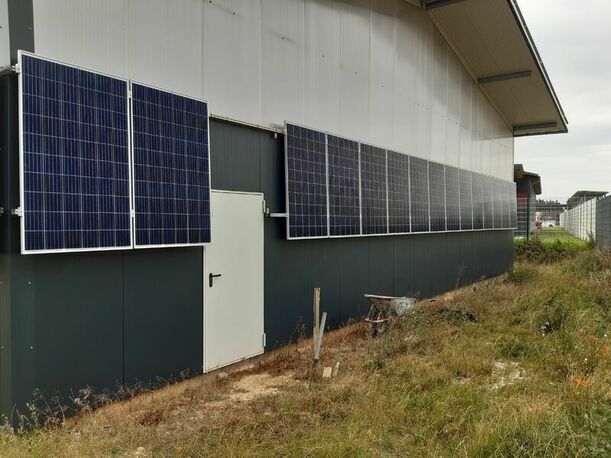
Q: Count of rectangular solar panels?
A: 15